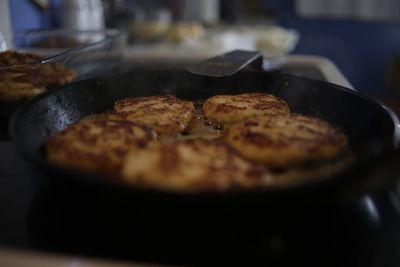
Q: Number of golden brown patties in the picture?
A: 5